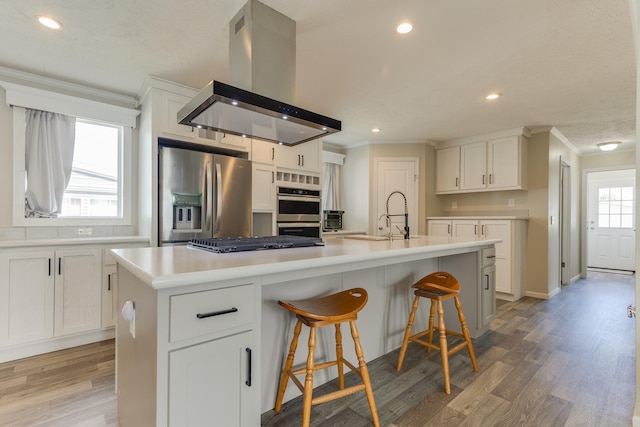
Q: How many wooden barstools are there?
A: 2